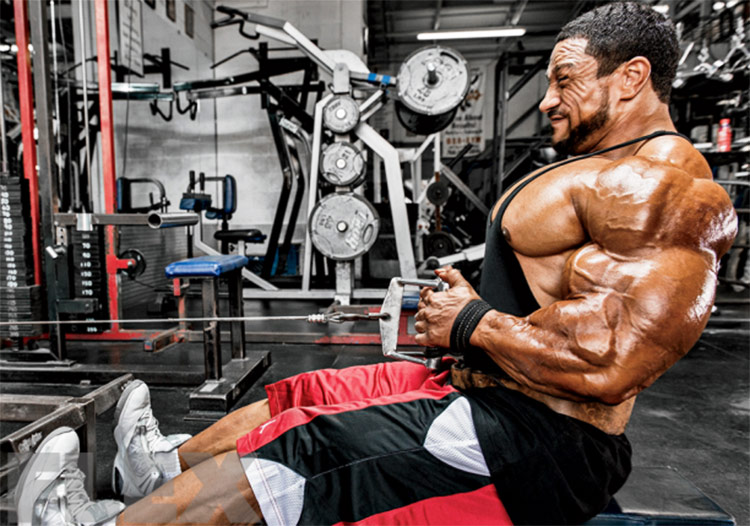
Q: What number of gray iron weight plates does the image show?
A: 4